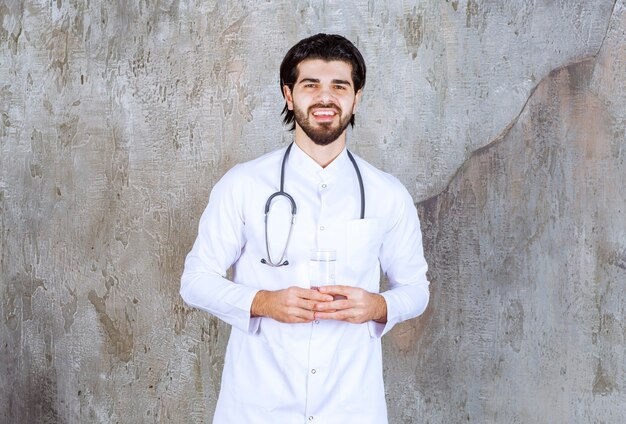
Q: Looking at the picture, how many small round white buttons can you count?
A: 5